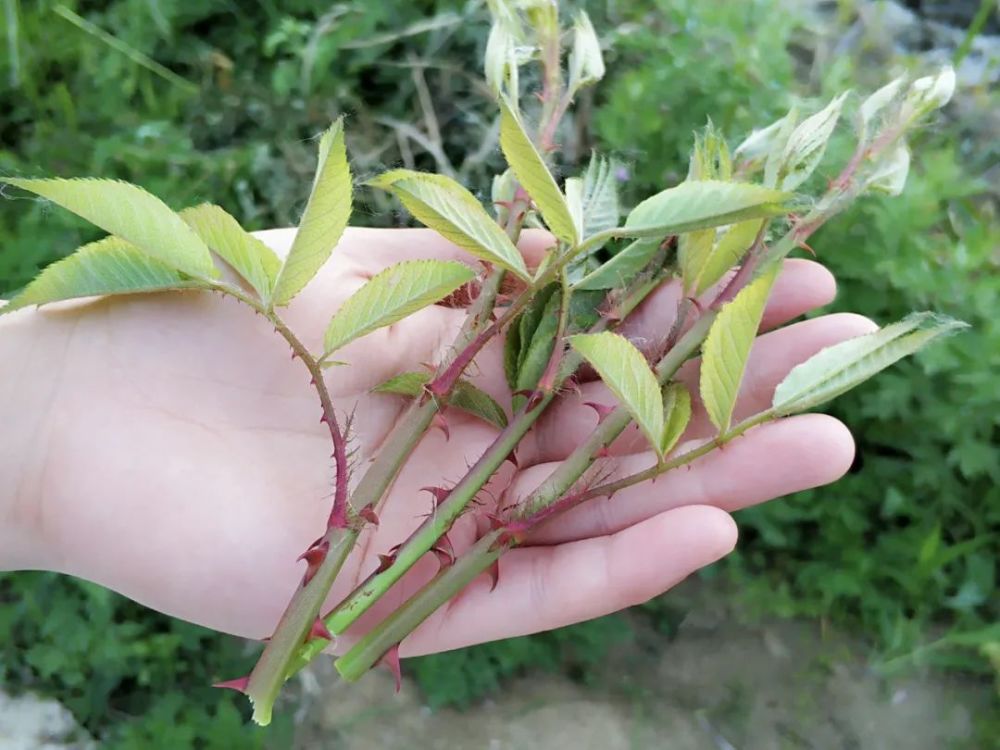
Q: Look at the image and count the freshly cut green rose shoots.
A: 3